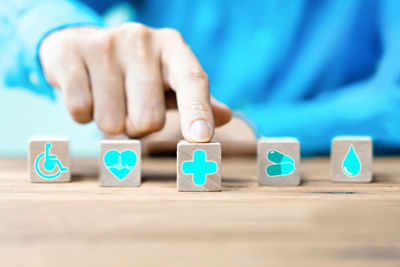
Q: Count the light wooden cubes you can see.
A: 5